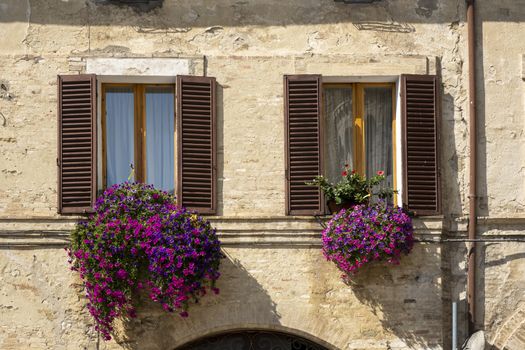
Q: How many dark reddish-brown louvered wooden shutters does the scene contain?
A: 4